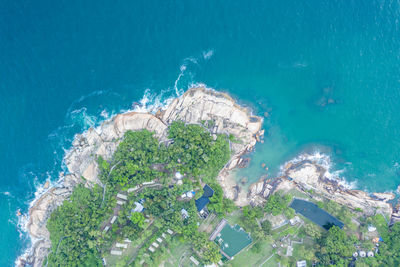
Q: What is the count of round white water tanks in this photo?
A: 3